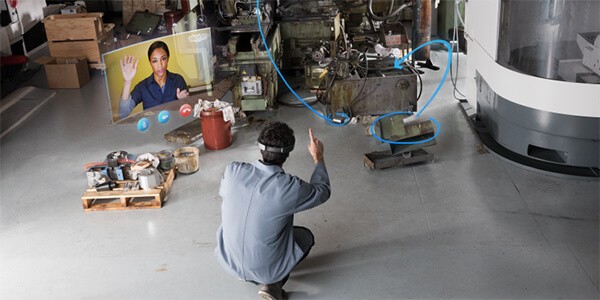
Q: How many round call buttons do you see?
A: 3